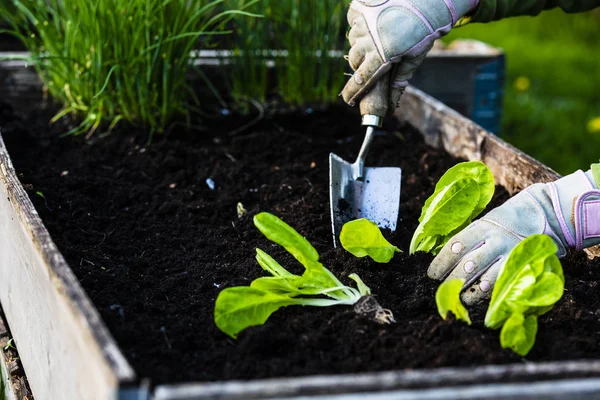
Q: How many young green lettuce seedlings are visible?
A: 3